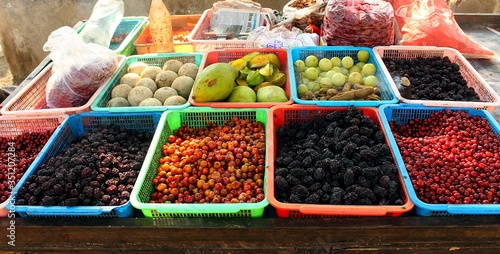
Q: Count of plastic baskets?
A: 13